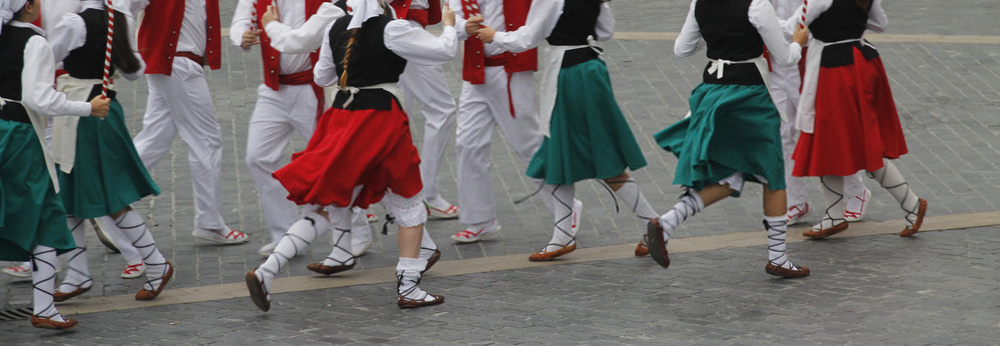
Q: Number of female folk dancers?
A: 6